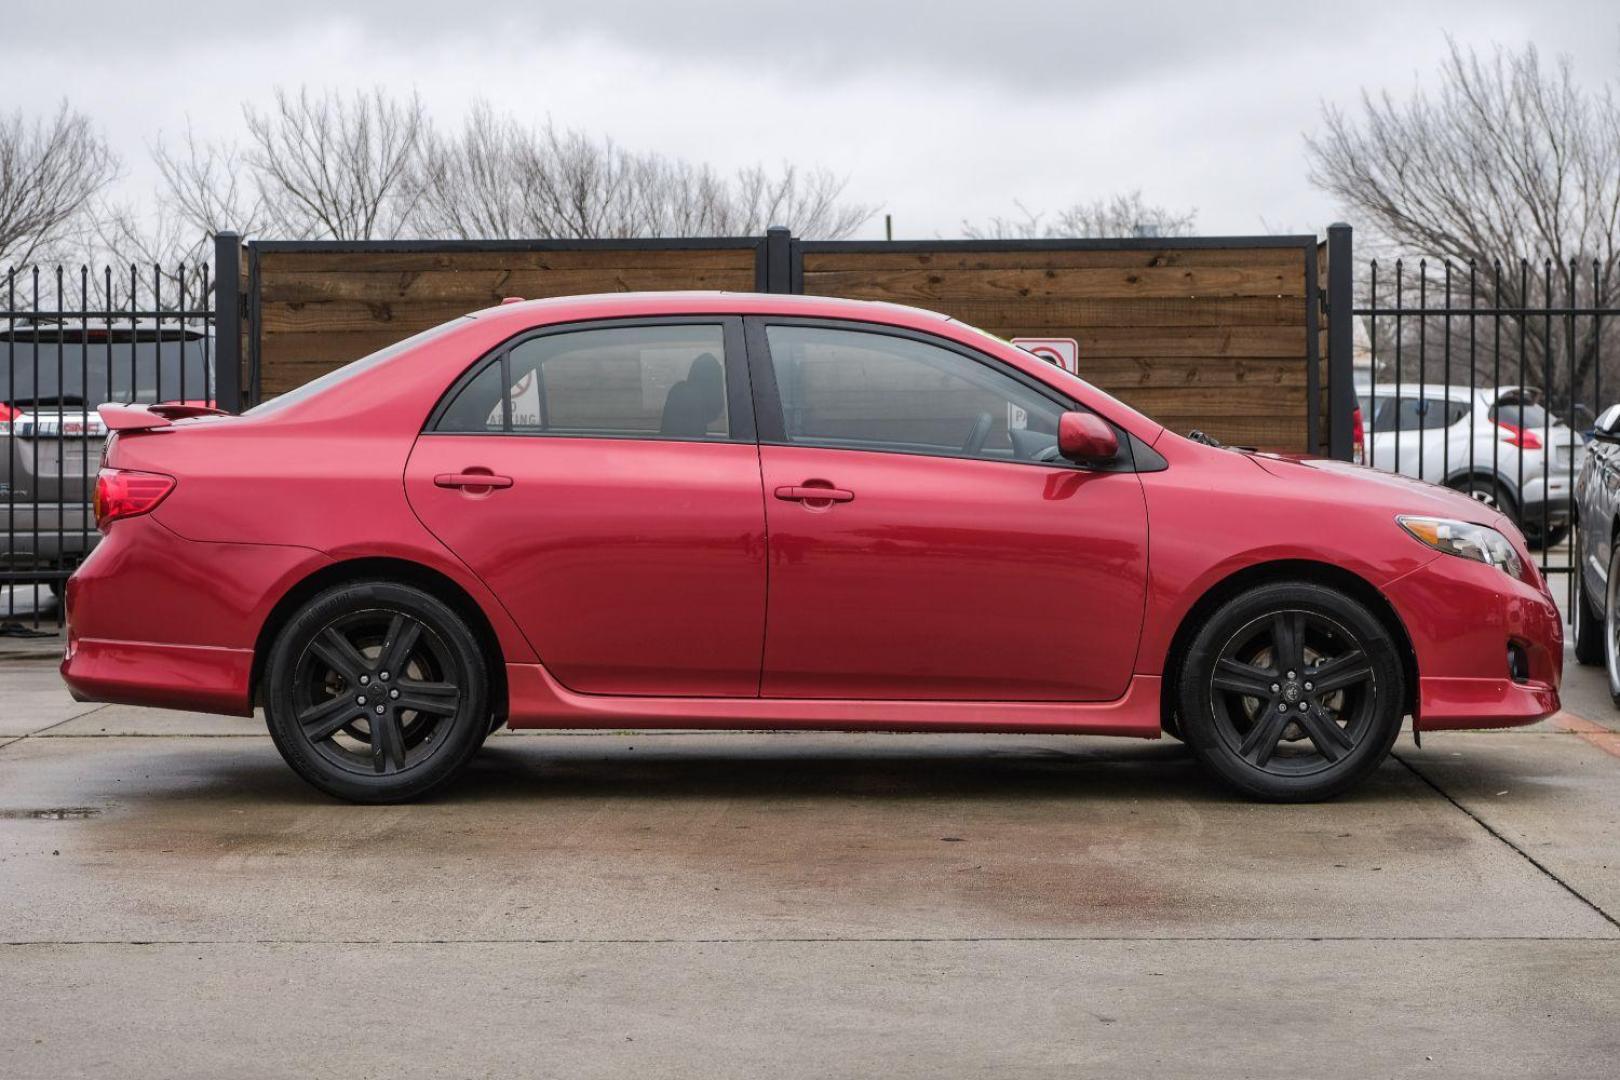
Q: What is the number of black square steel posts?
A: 3